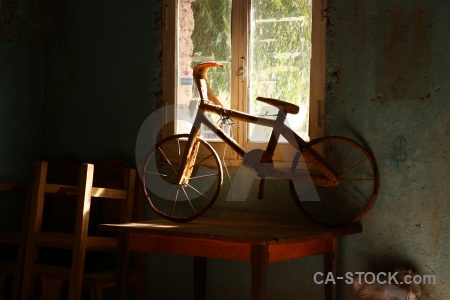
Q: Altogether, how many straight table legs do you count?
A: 4